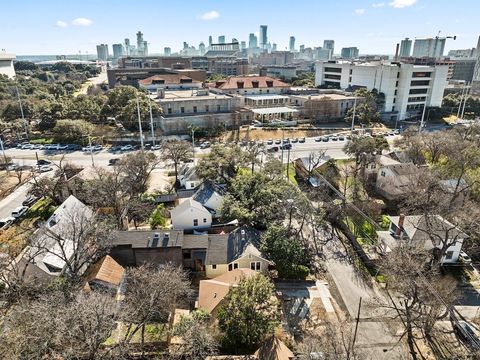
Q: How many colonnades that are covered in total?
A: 2